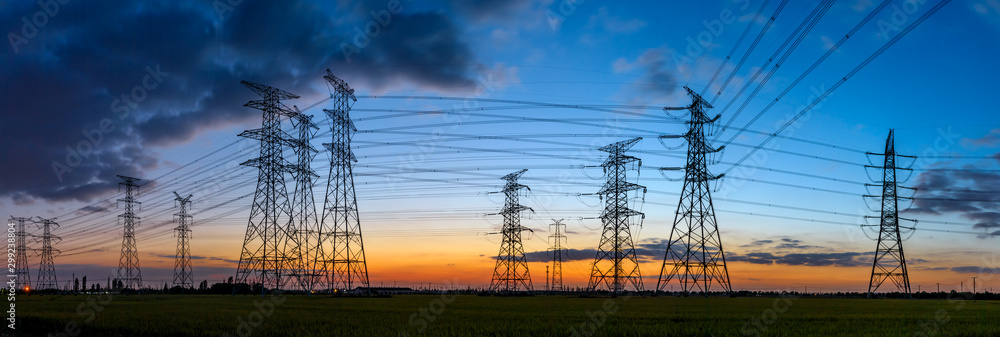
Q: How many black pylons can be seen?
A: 12